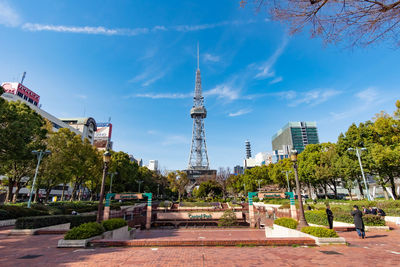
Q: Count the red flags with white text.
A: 0